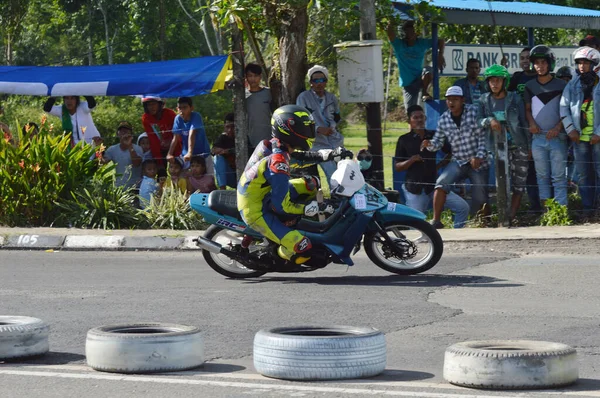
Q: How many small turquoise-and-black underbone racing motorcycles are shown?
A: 1